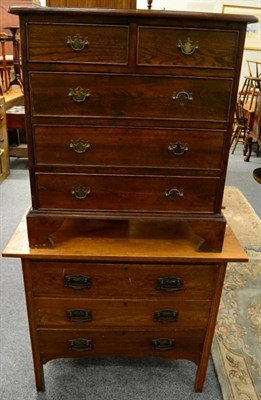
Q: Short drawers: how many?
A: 2